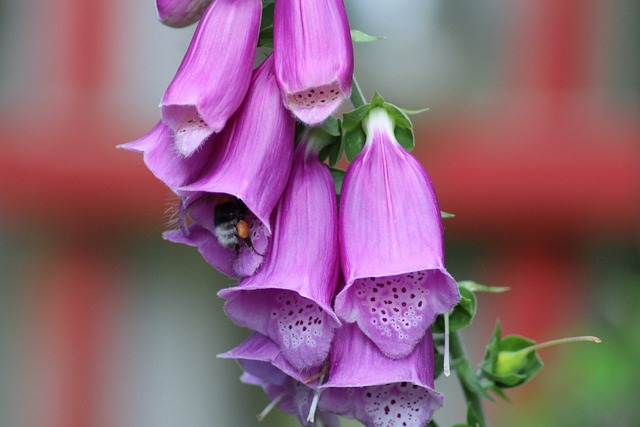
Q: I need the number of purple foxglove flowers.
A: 9